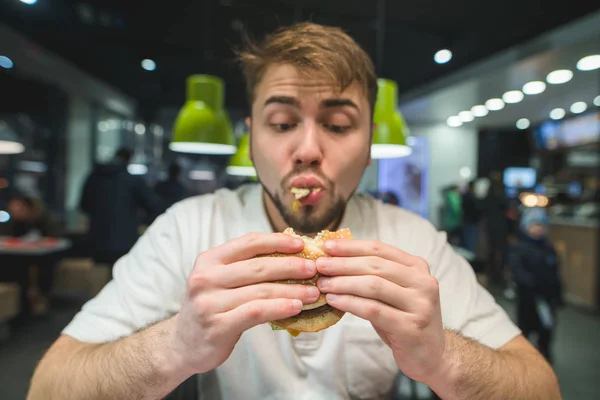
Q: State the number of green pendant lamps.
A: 3